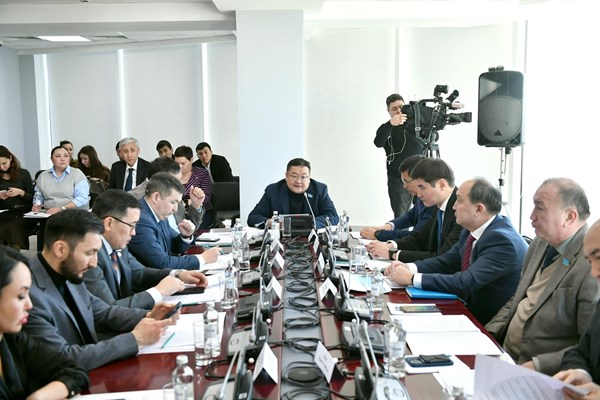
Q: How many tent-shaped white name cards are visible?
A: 9